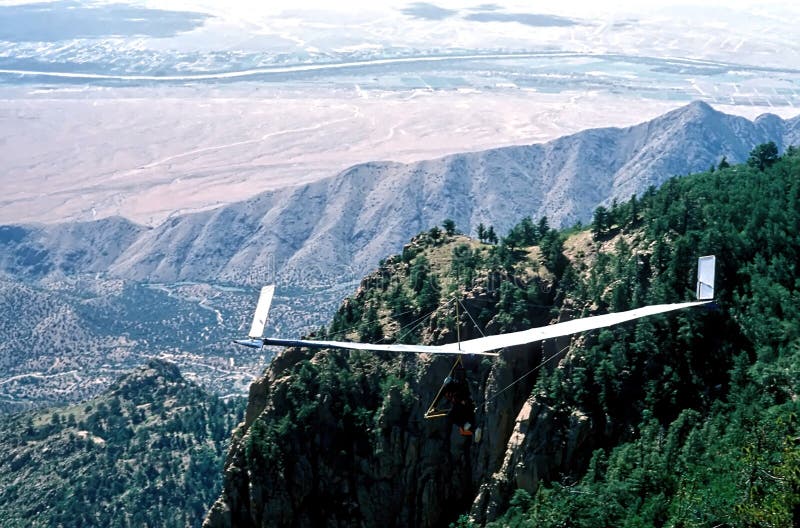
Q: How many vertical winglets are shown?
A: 2